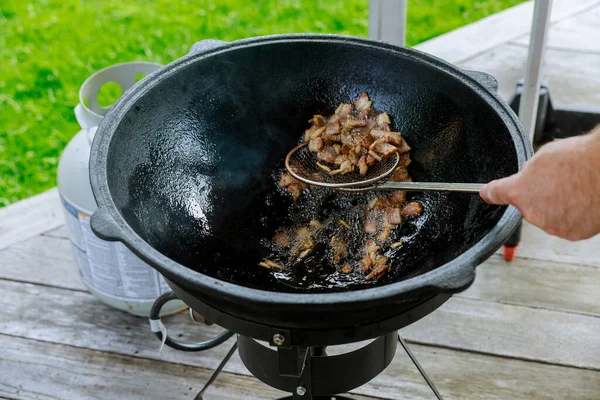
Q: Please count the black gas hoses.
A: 1